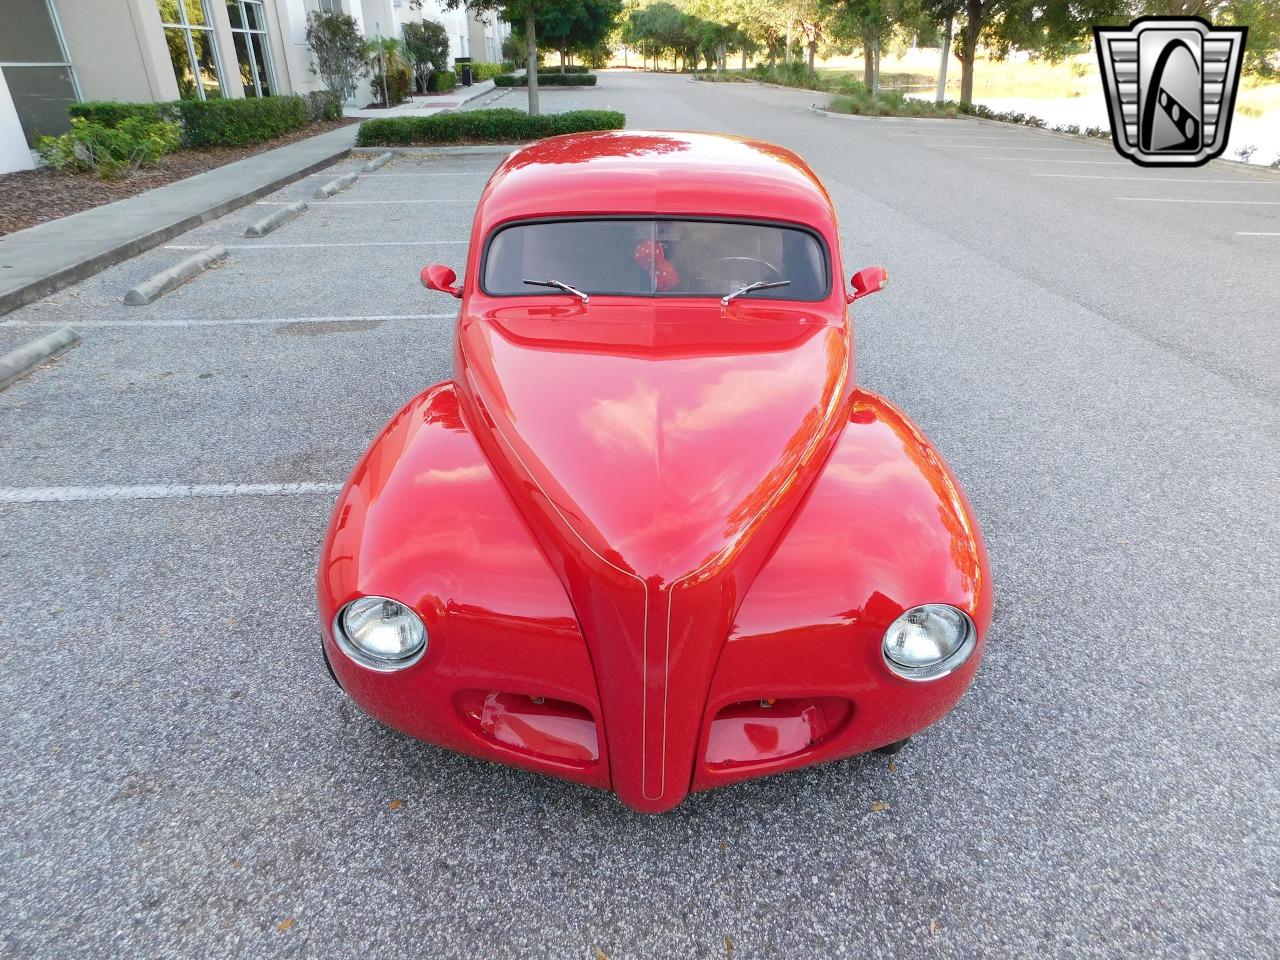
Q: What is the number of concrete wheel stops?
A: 5